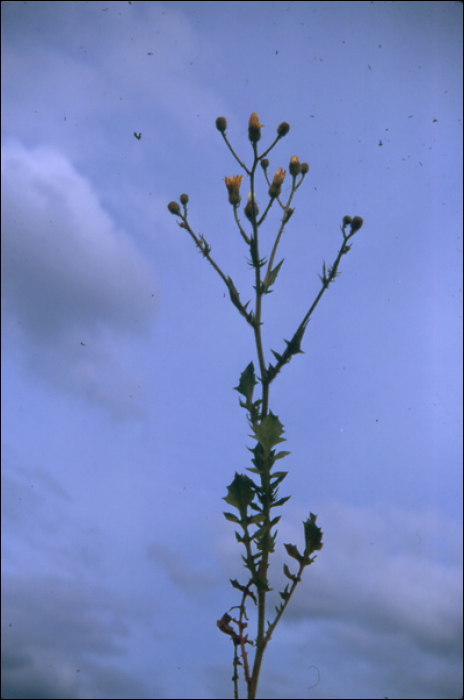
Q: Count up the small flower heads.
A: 13